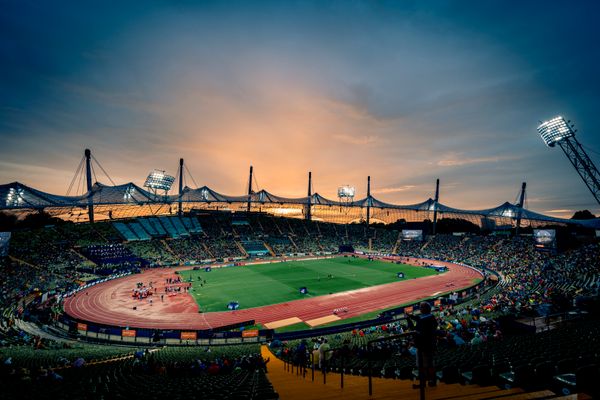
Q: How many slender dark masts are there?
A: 7